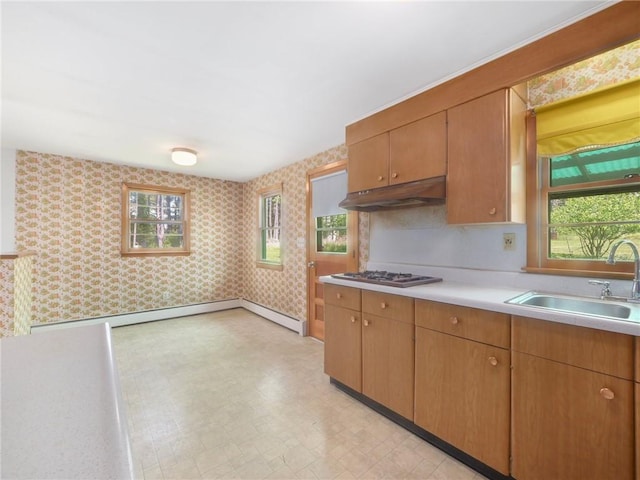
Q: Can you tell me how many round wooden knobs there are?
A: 10